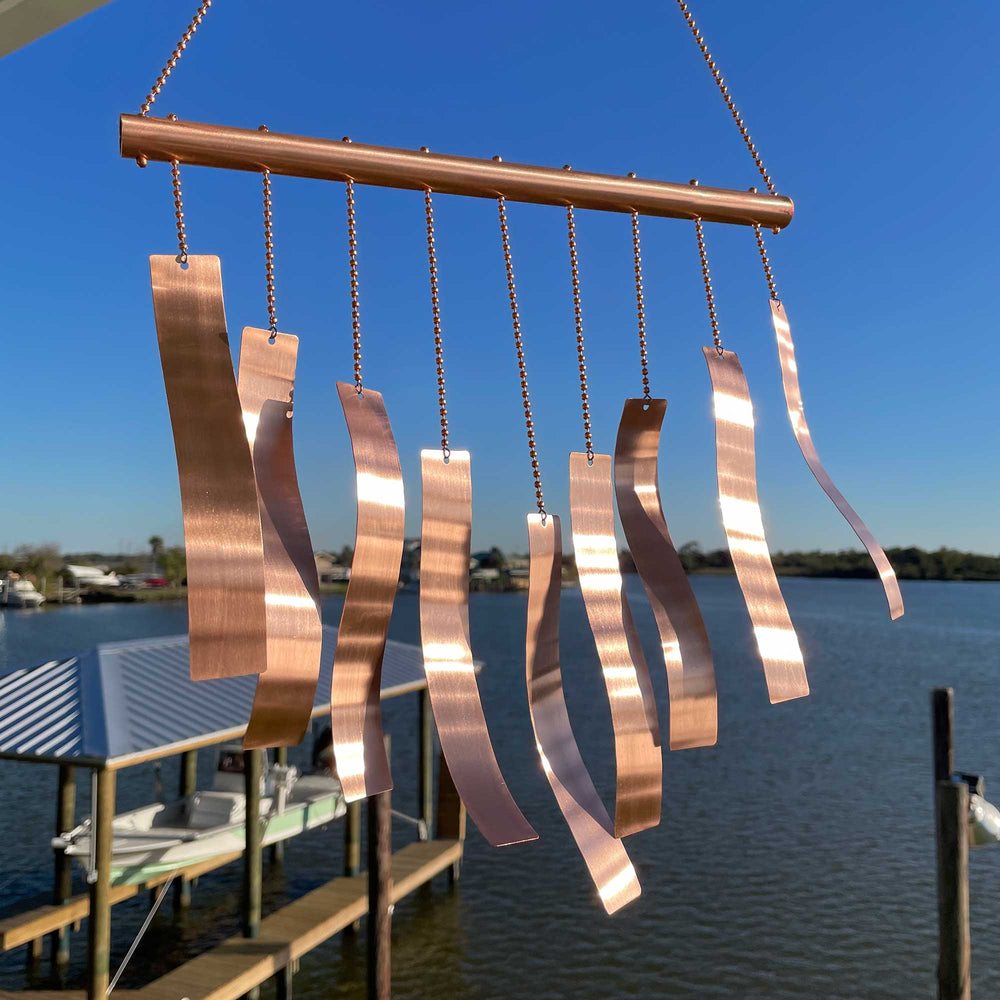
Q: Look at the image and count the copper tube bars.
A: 1